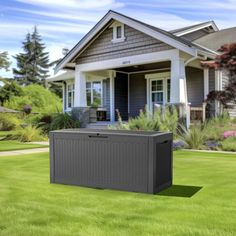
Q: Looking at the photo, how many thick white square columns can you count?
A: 2